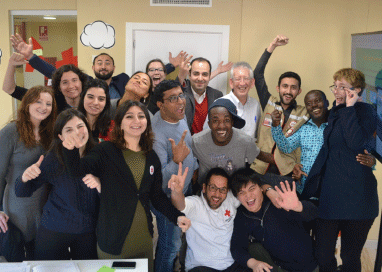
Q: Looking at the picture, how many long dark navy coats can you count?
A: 1